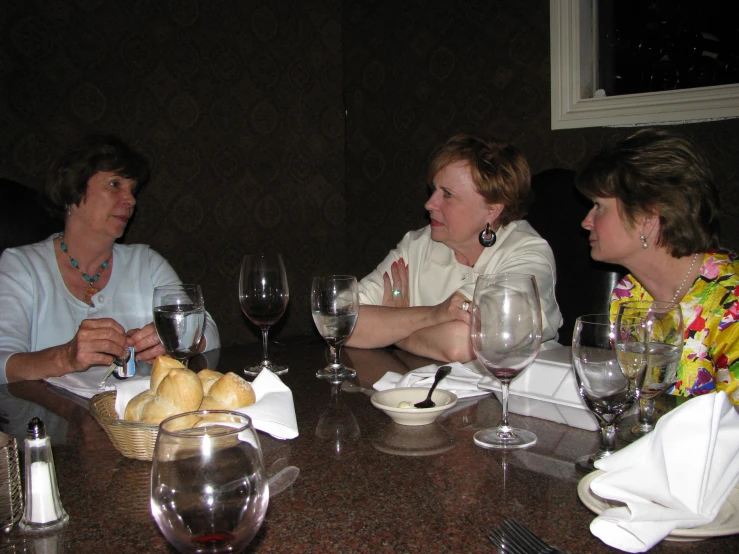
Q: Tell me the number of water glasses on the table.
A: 4